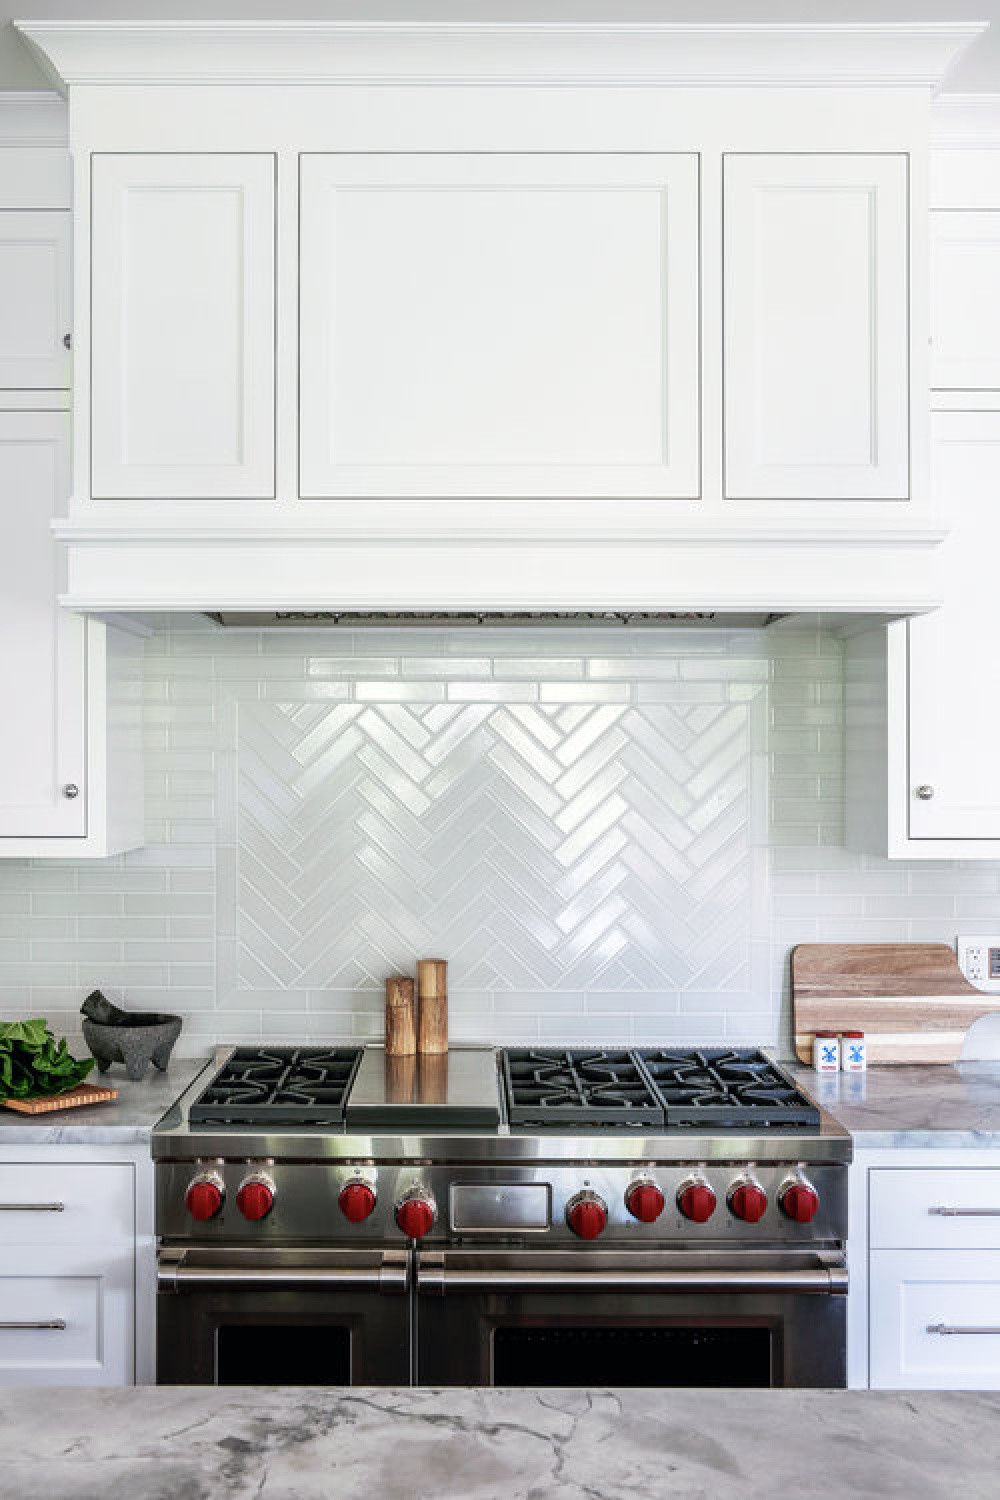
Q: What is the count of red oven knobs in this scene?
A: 9